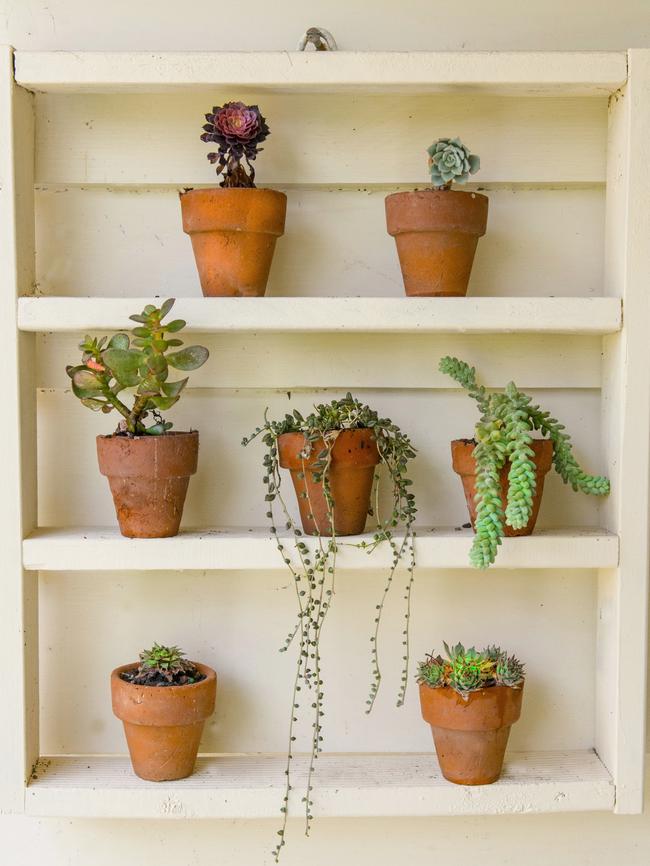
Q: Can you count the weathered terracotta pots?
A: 7